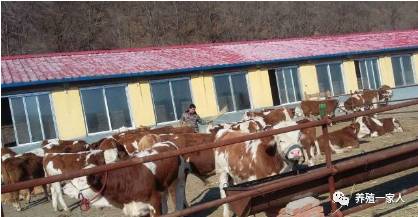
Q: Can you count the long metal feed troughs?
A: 1